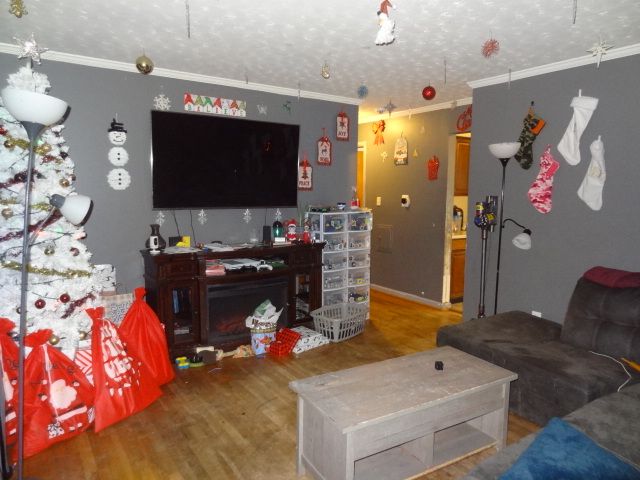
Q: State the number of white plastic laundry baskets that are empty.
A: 1